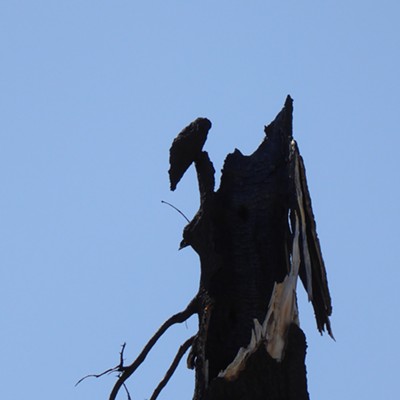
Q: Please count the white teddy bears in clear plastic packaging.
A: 0